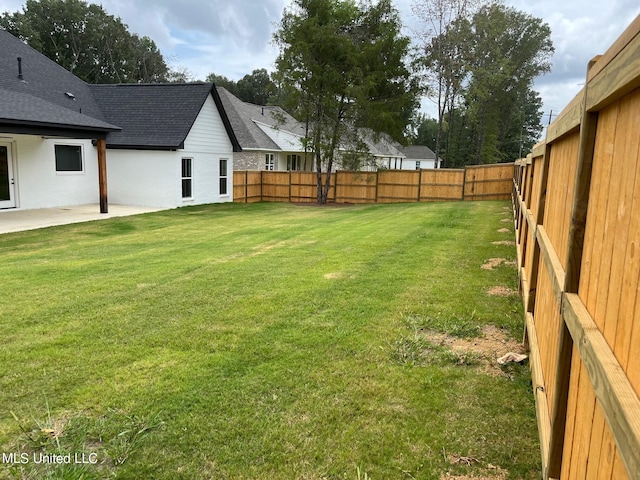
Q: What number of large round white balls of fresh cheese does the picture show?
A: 0